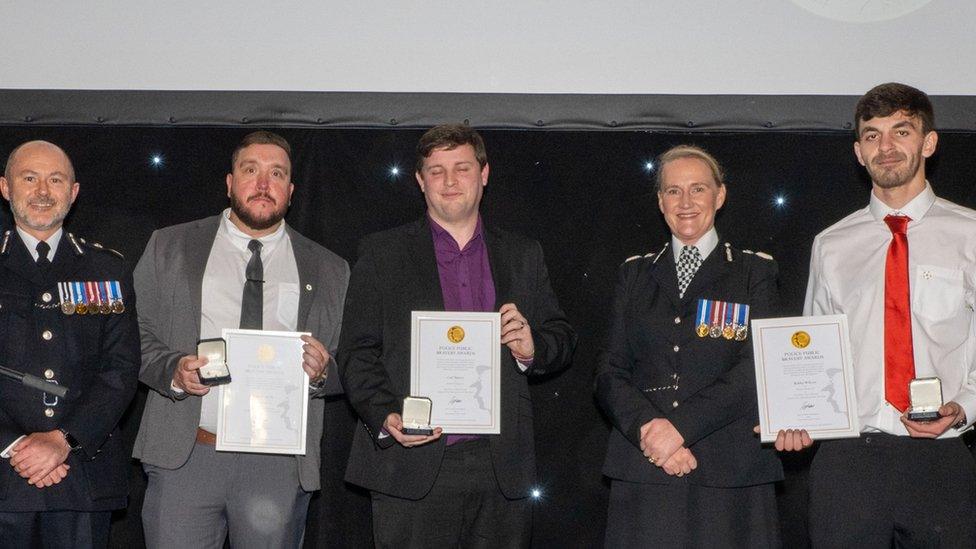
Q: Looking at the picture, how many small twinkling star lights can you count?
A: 5